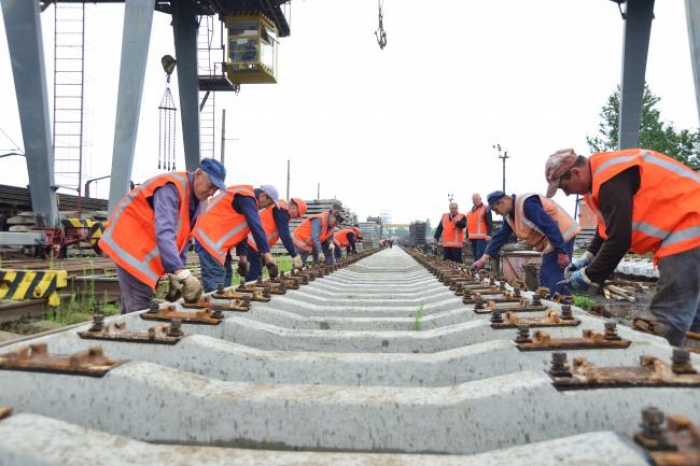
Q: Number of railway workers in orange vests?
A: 9